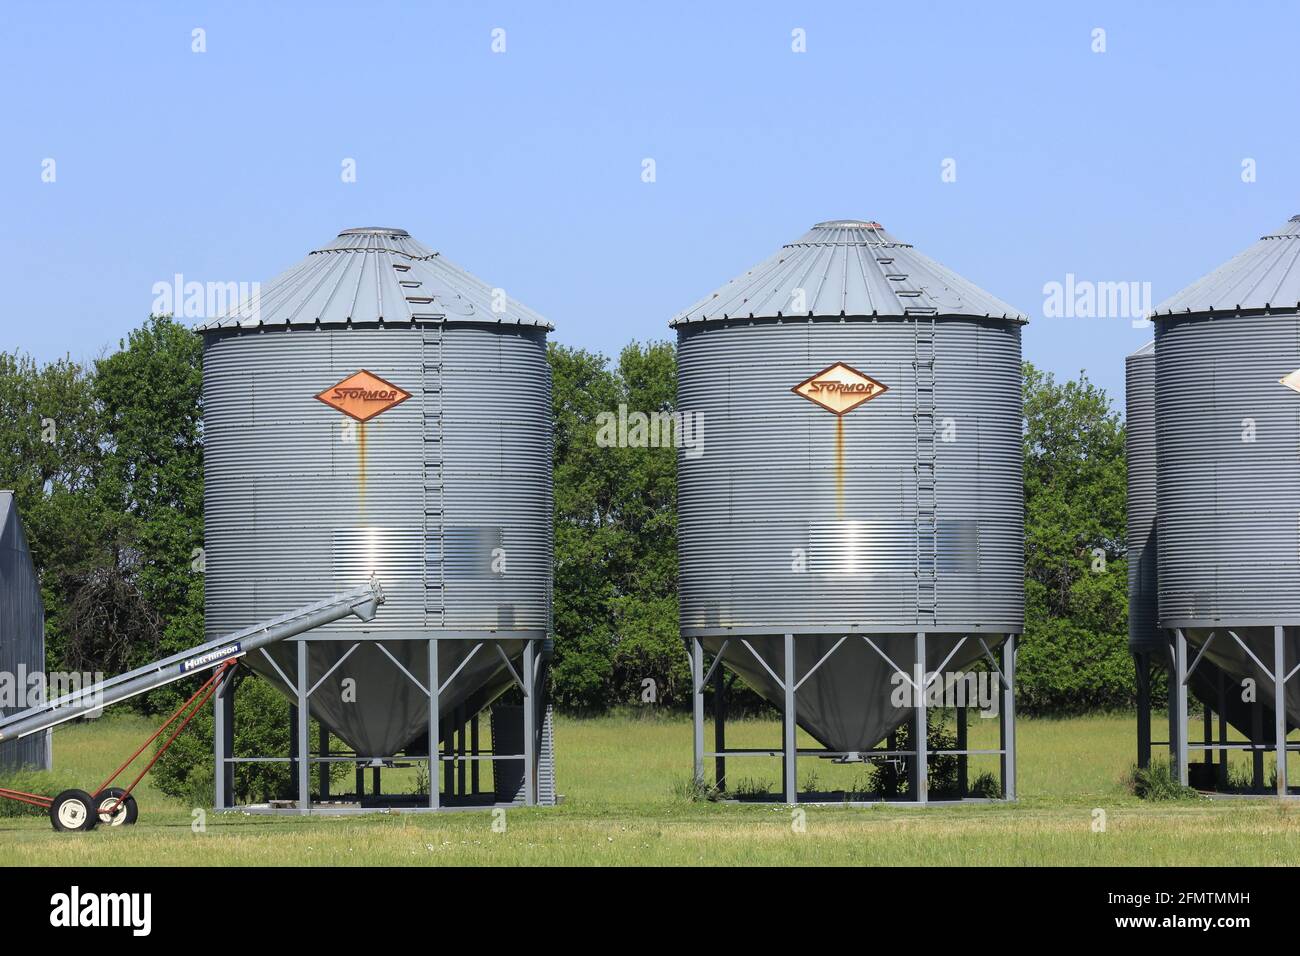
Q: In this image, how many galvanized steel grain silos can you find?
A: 4